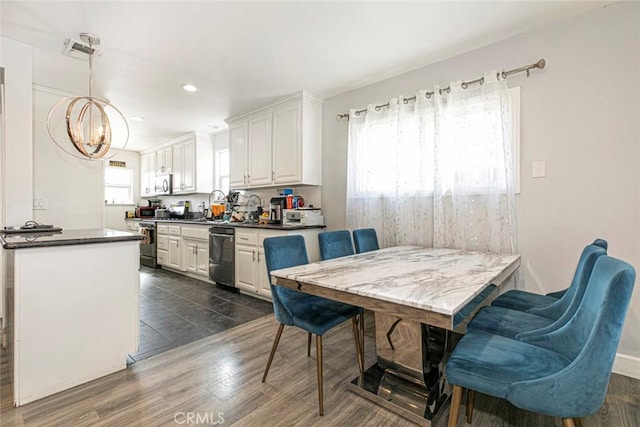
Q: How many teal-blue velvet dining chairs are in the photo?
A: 6